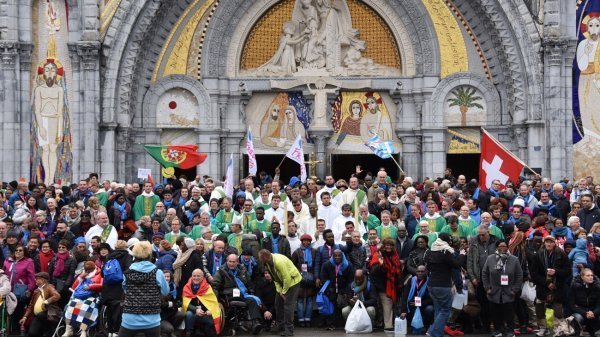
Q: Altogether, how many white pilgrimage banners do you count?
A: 3